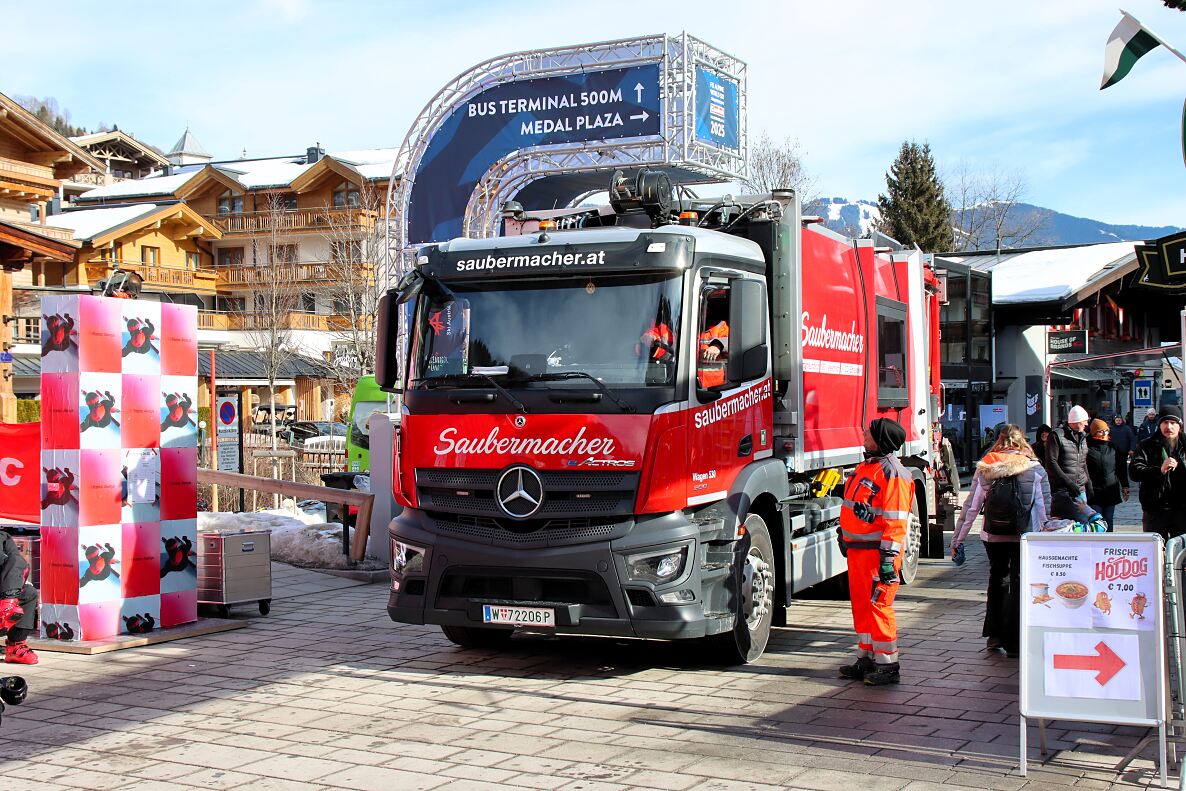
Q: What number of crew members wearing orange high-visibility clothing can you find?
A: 2